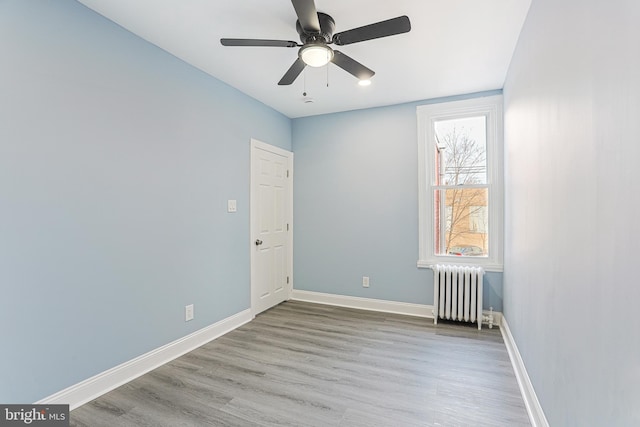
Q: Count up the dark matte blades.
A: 5